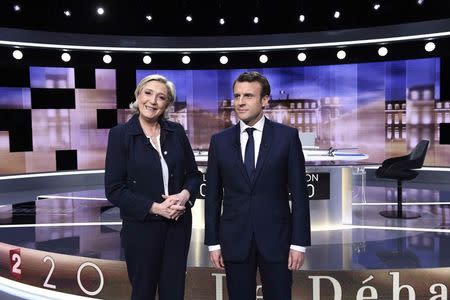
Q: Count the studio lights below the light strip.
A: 11